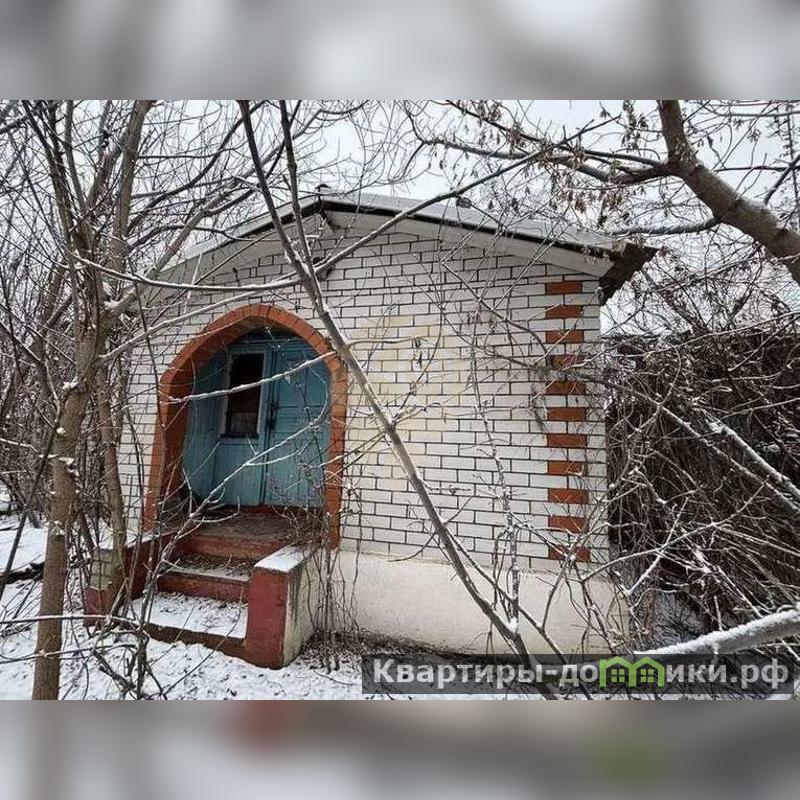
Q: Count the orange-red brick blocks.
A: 11